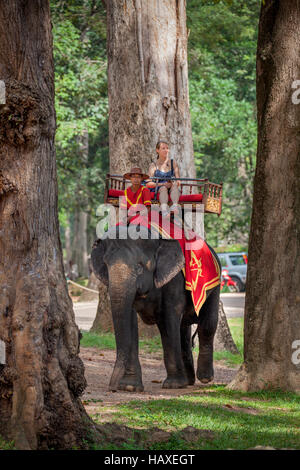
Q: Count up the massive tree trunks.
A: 3